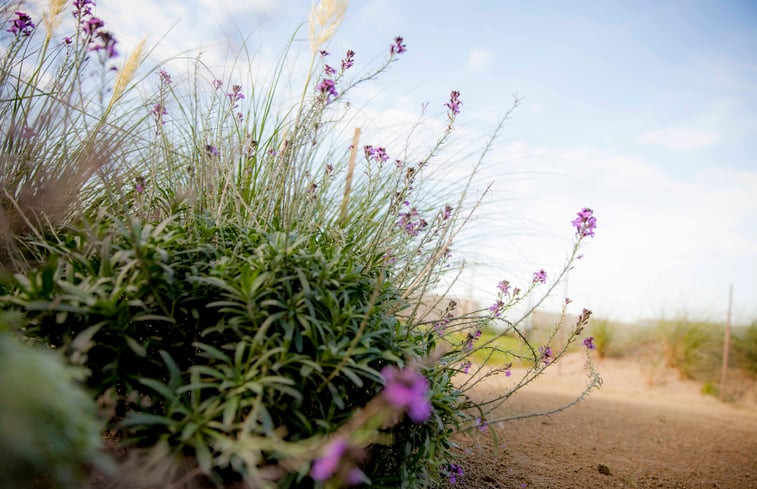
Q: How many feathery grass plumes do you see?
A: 3